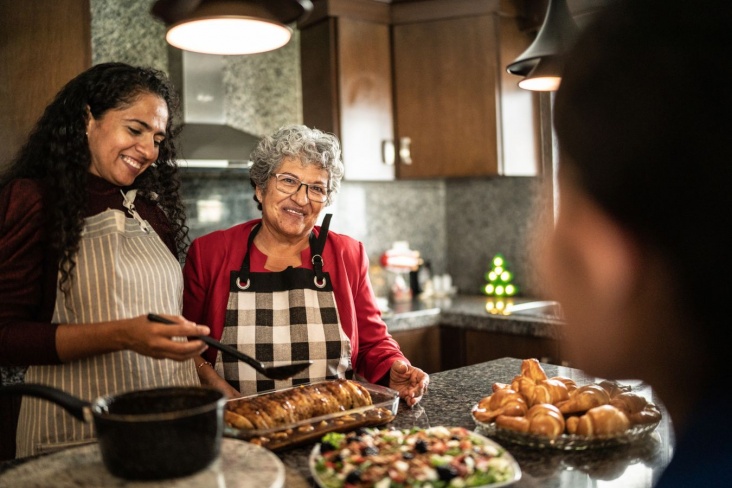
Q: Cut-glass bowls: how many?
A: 1